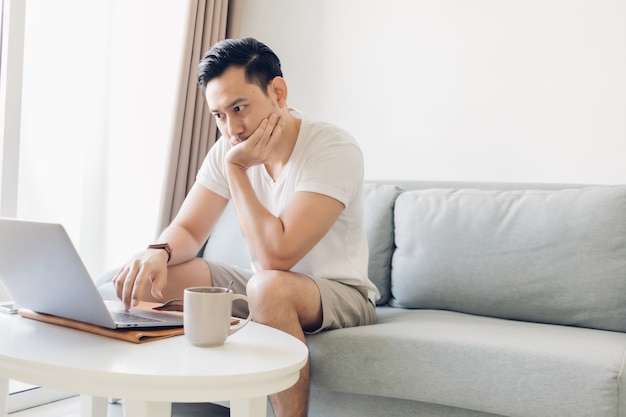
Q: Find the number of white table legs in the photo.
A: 4